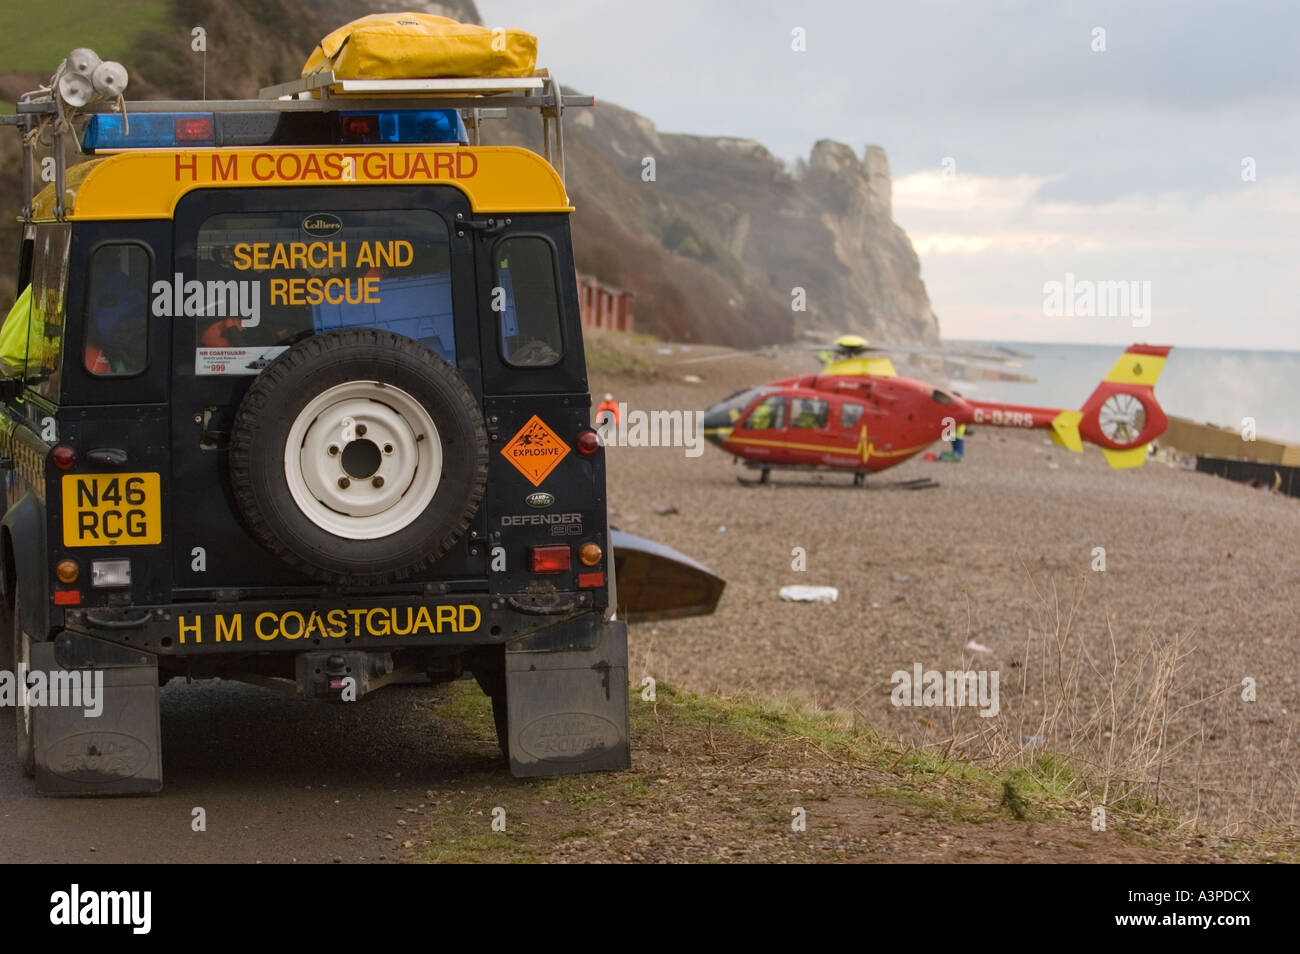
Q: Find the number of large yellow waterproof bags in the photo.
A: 1